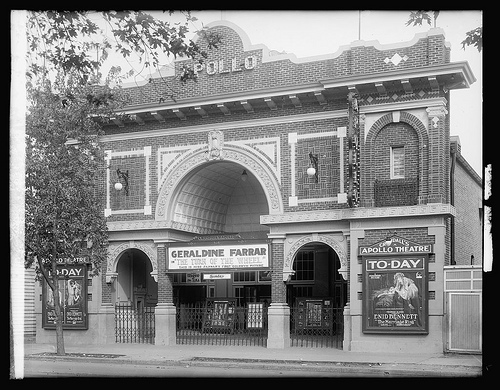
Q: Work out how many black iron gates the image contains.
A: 3